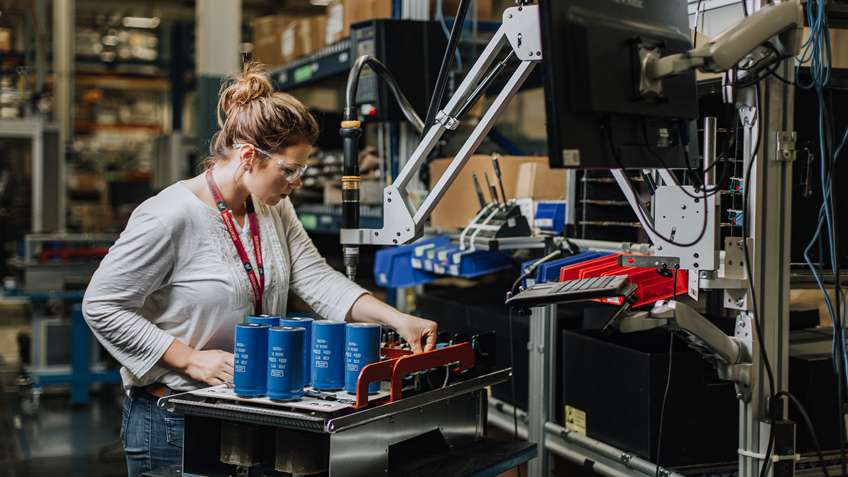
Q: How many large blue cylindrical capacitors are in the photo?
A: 6